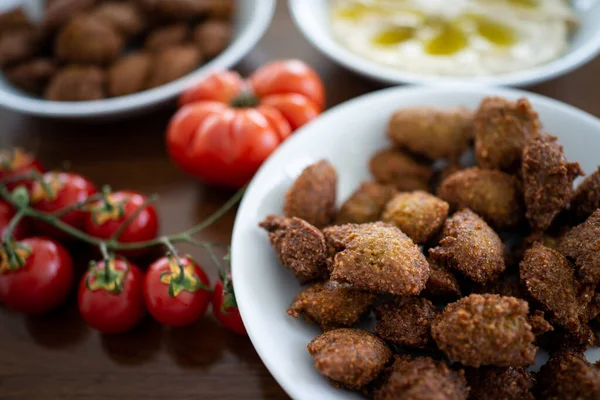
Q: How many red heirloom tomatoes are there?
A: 1